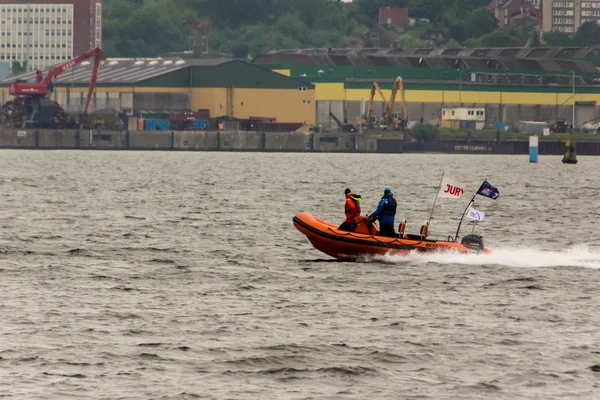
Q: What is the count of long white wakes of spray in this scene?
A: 1